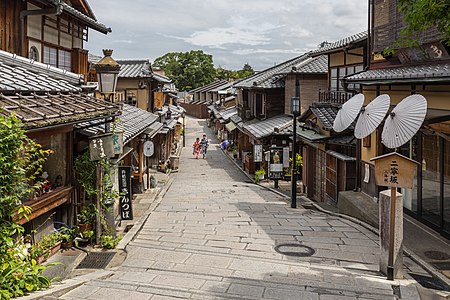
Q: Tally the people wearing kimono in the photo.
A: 2